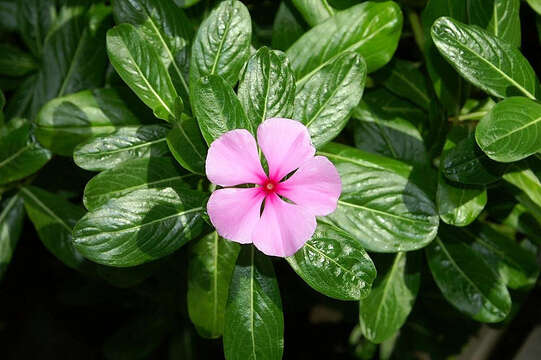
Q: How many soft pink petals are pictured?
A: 5